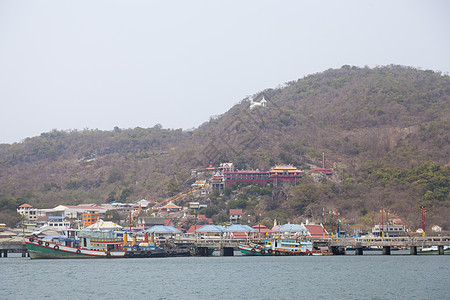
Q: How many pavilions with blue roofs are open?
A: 4